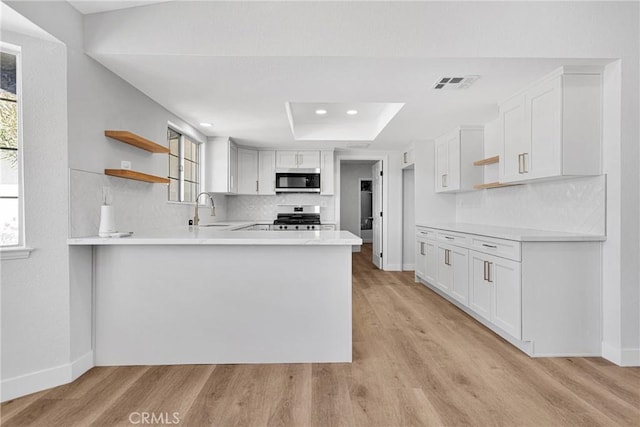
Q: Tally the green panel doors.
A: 0